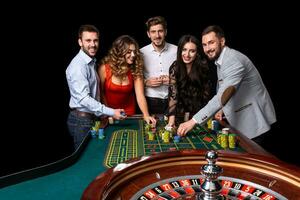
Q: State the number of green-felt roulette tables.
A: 1